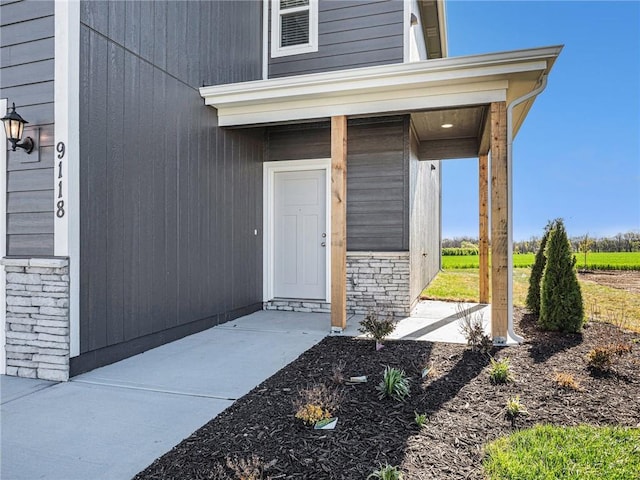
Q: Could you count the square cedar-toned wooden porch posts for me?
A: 3